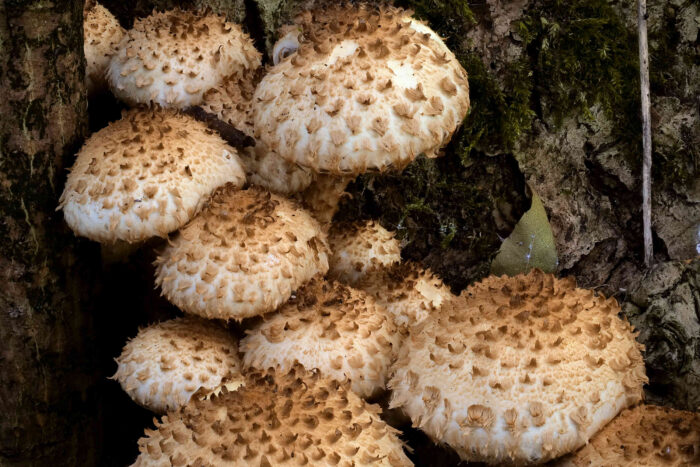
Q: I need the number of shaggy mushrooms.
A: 13